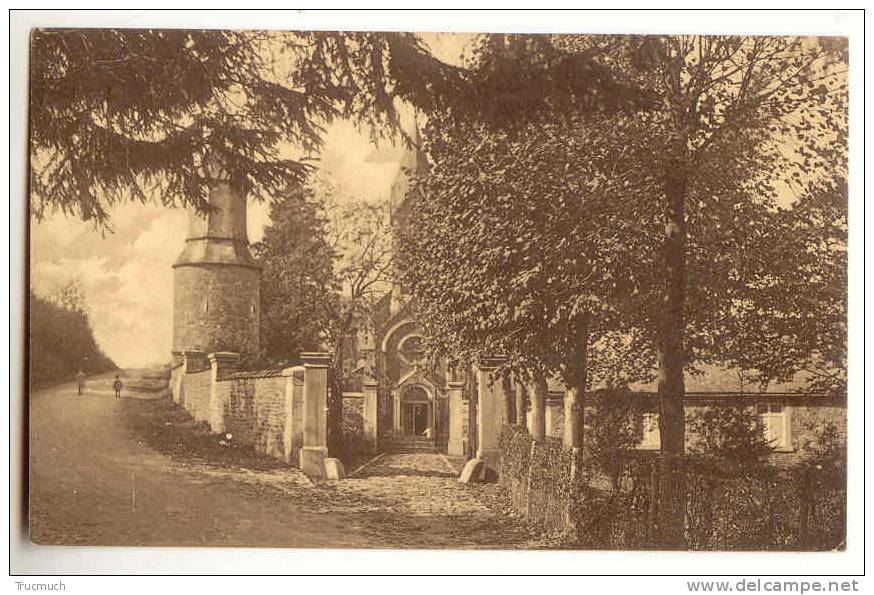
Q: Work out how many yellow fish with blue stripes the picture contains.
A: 0